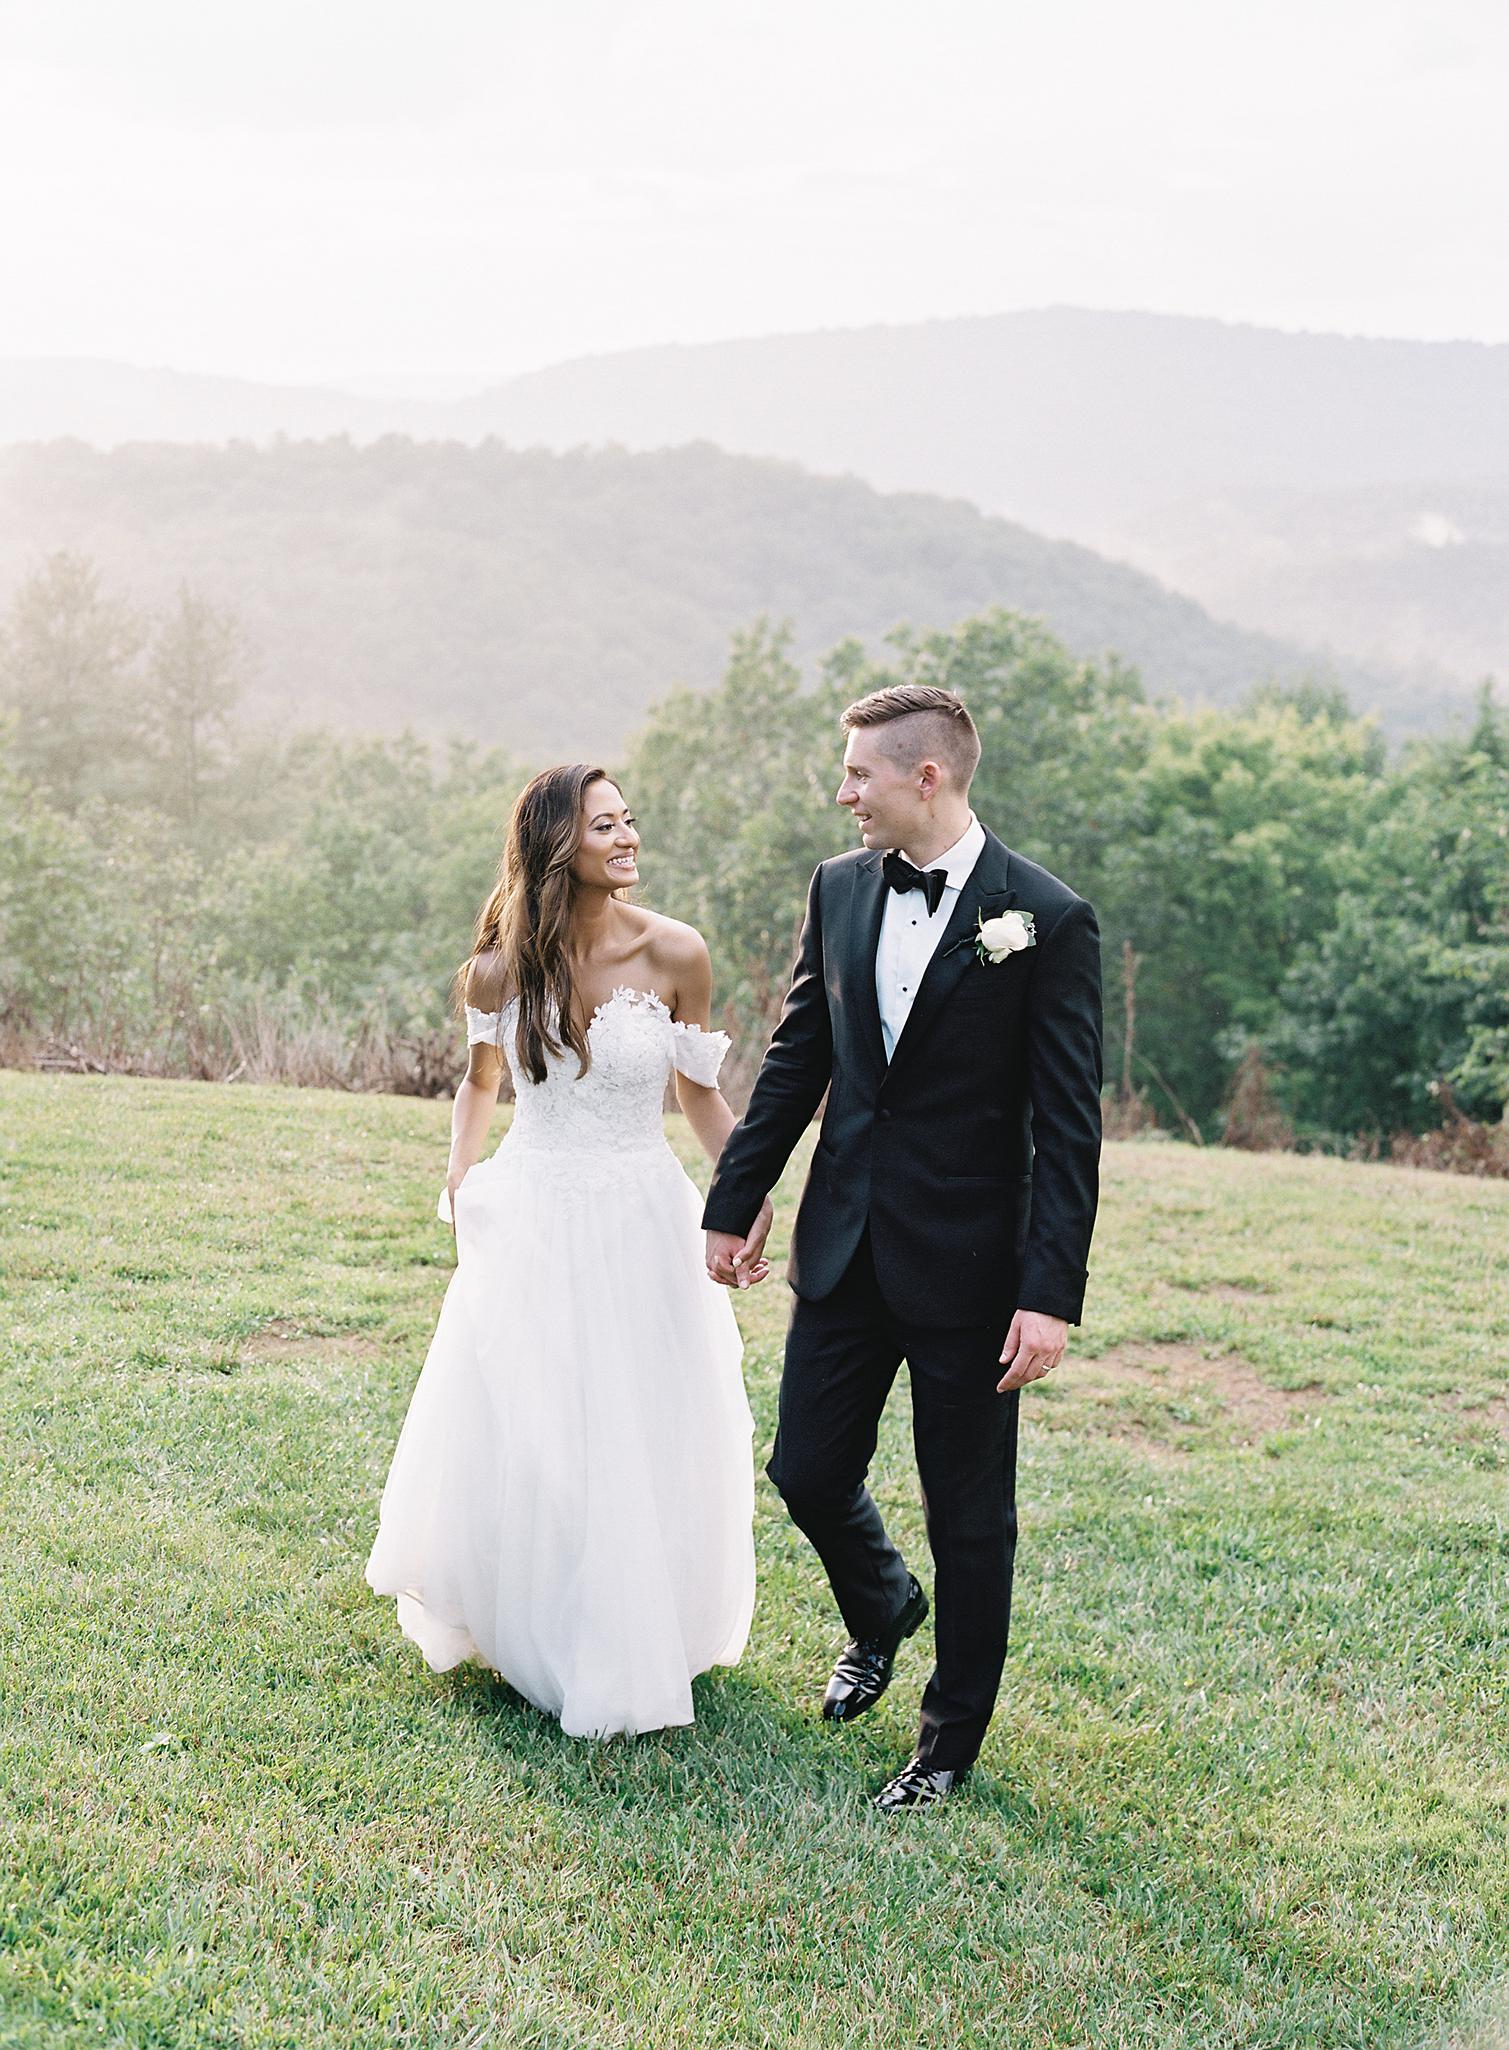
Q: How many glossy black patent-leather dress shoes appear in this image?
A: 2